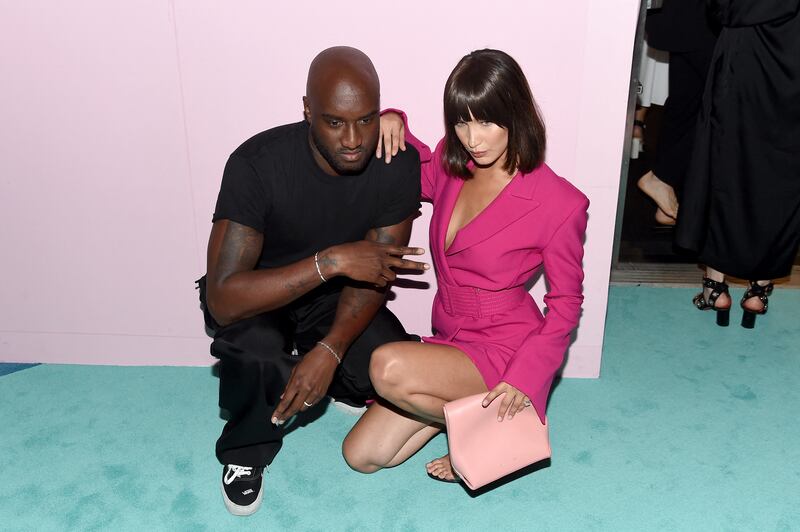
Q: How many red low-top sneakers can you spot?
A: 0